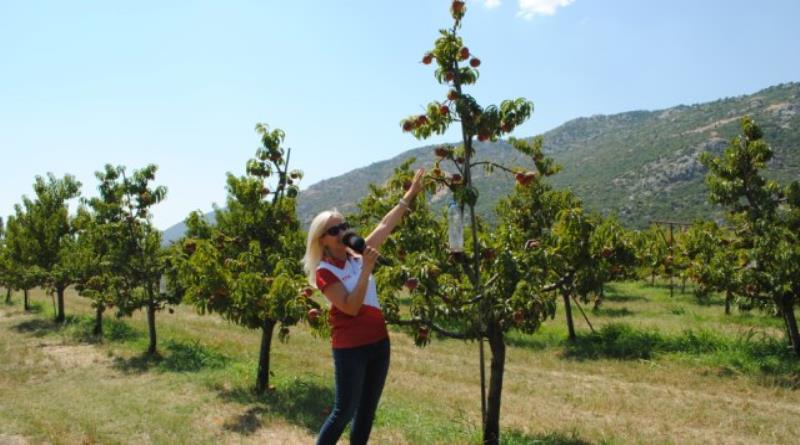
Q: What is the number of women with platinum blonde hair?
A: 1